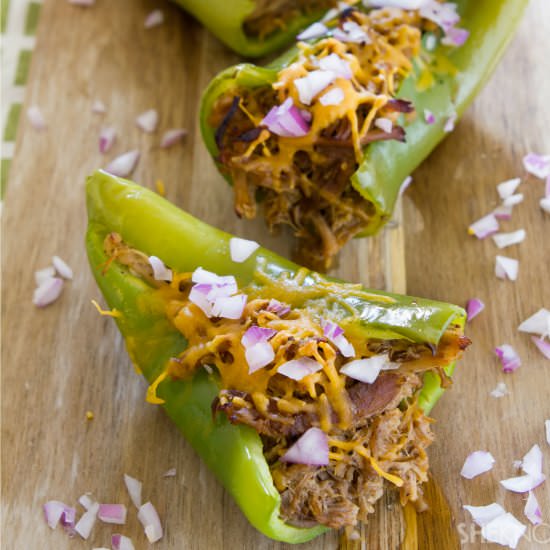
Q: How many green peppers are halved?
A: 3